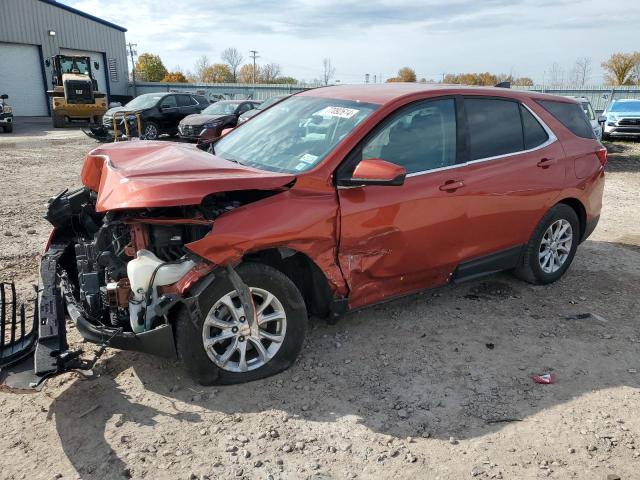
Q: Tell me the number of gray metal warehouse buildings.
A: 1